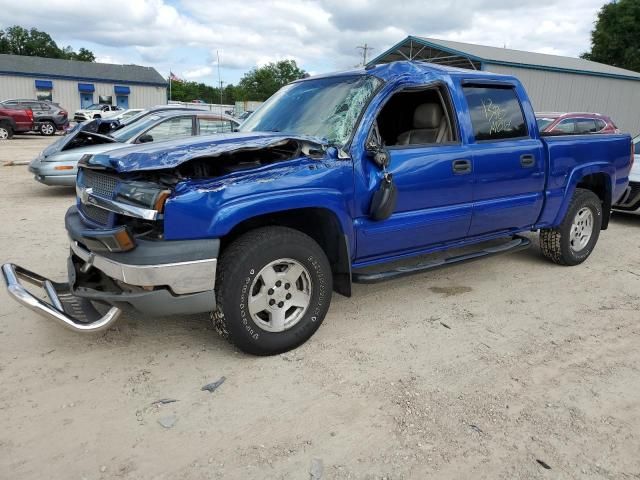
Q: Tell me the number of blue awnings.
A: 3